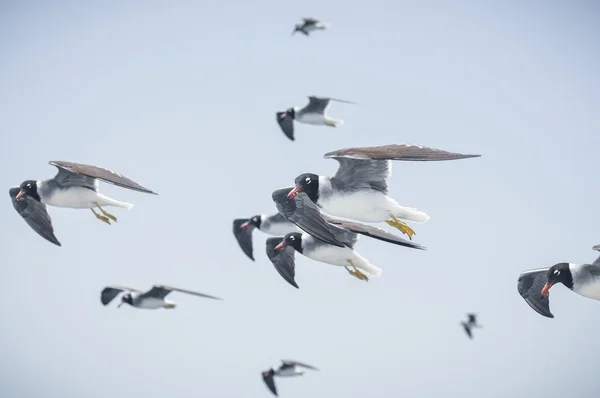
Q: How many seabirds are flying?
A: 10